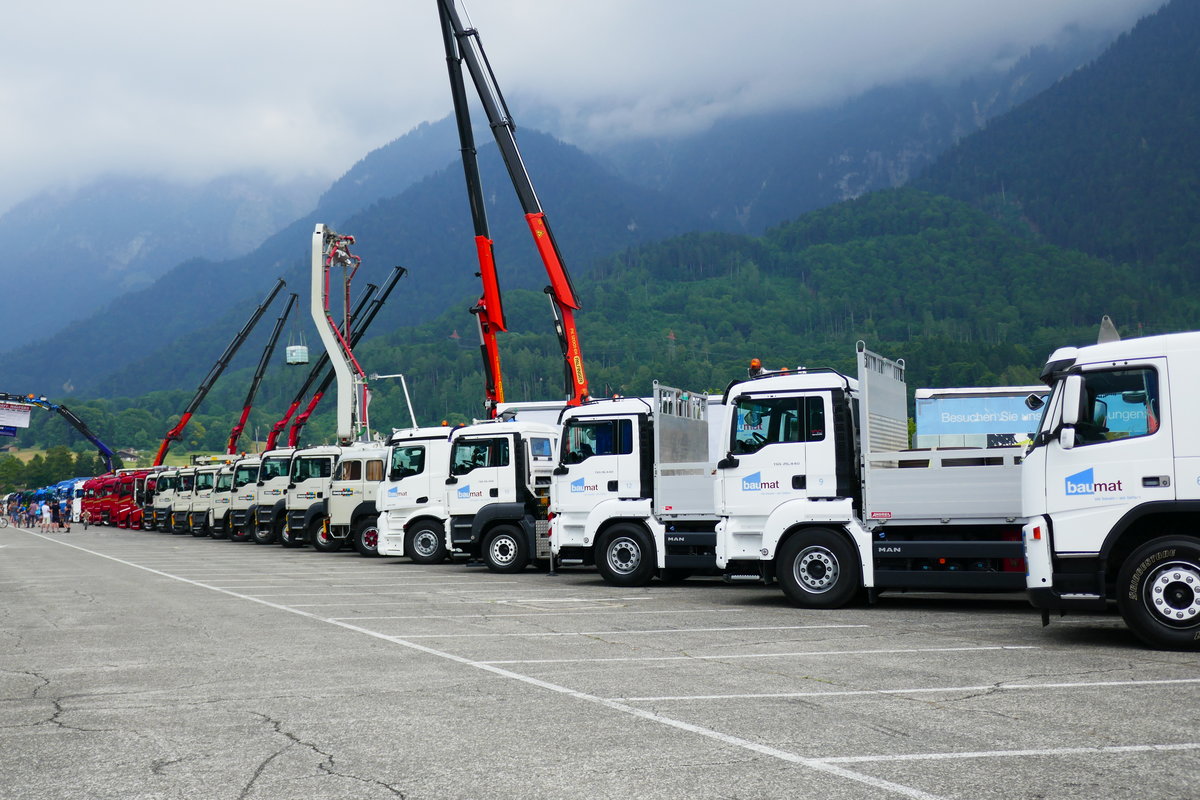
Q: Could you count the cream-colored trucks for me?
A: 9